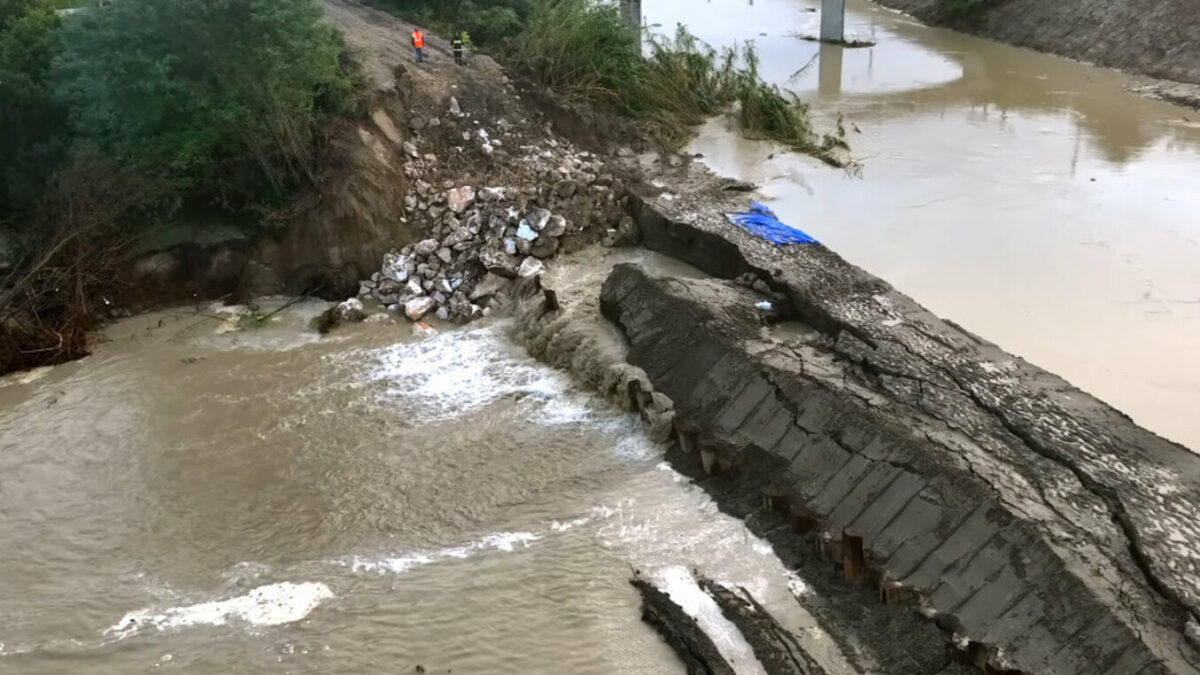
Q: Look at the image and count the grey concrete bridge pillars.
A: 2